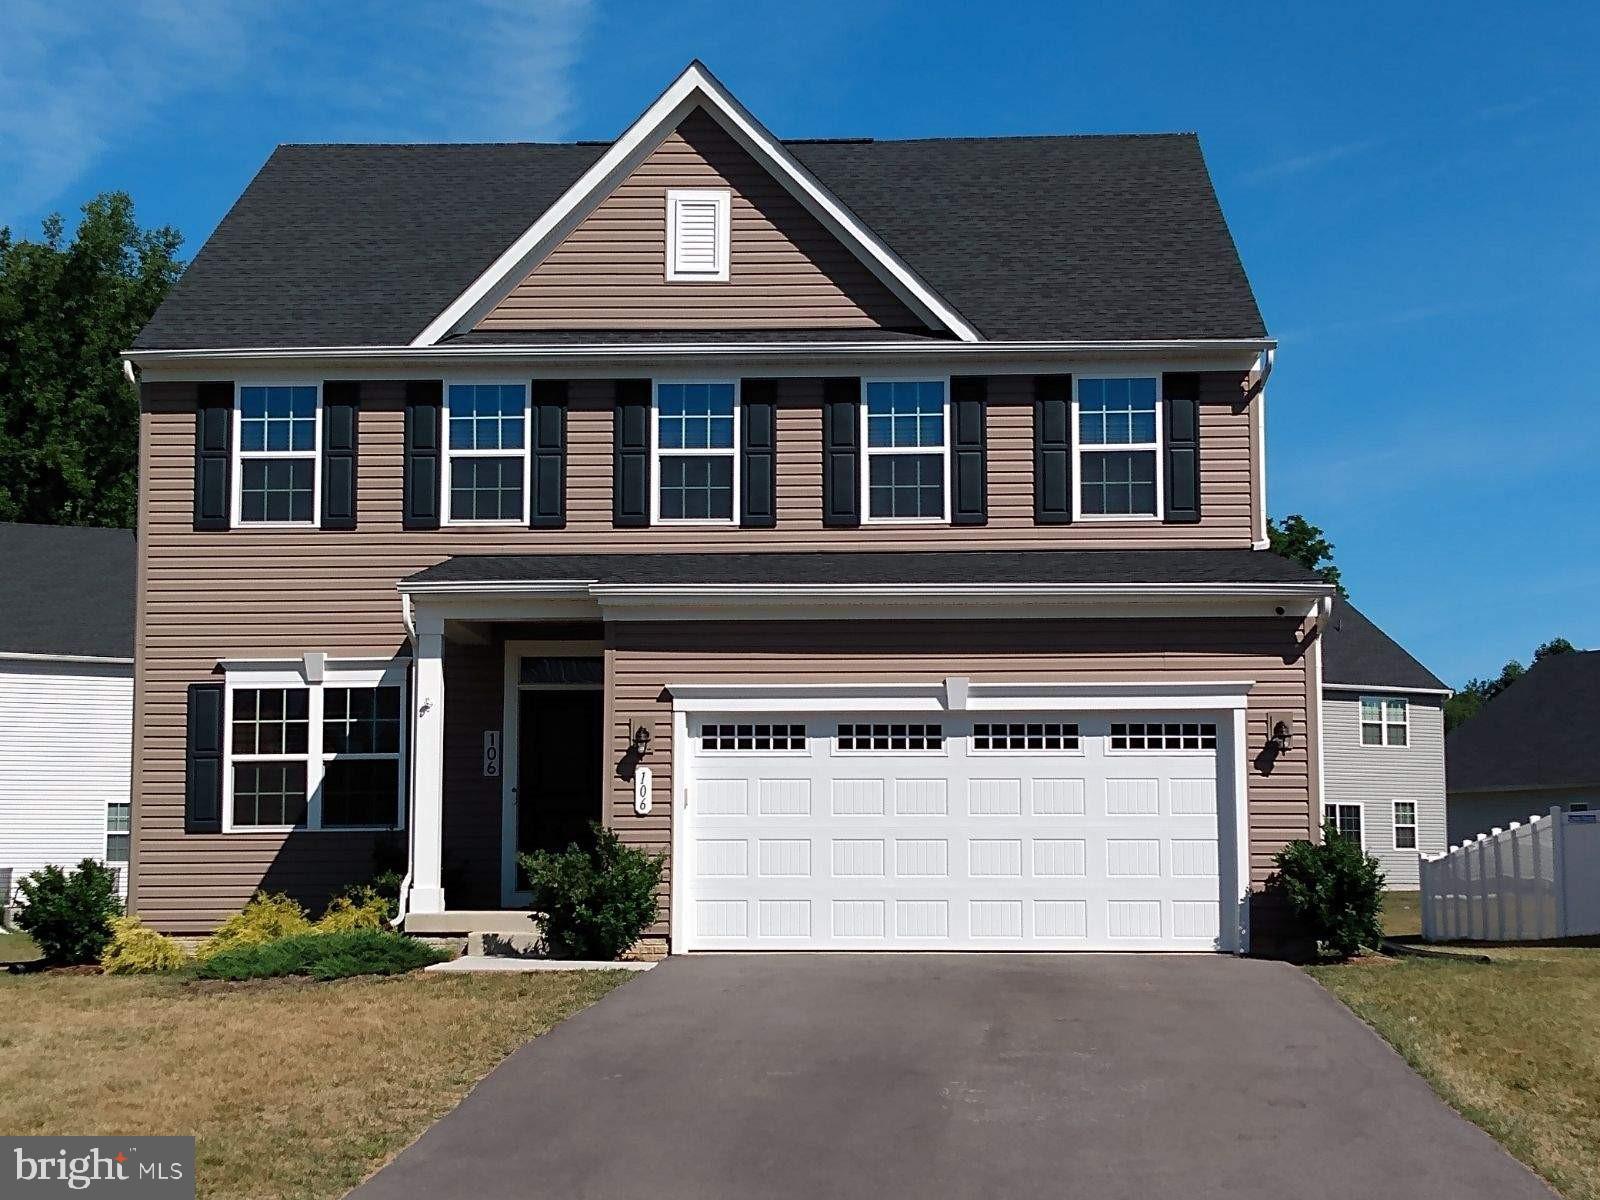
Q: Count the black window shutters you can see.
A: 11